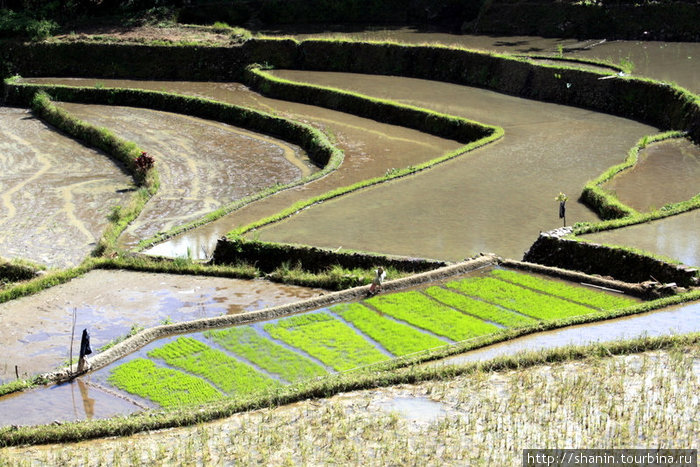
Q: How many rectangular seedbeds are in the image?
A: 9